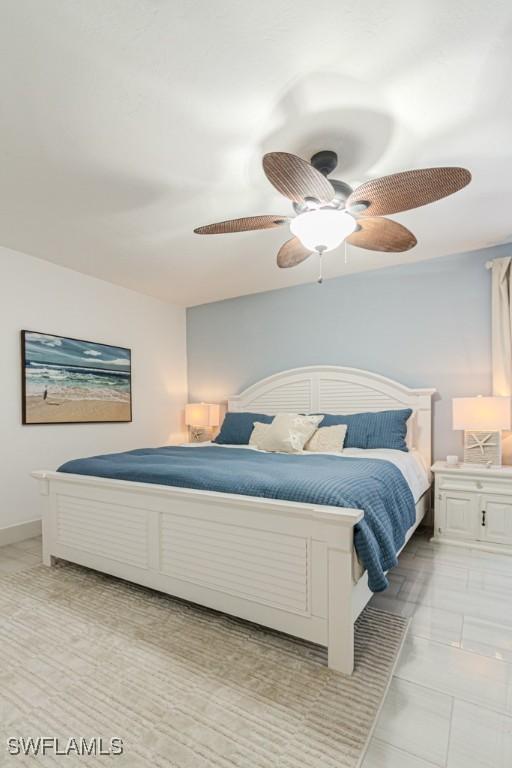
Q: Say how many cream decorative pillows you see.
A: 3